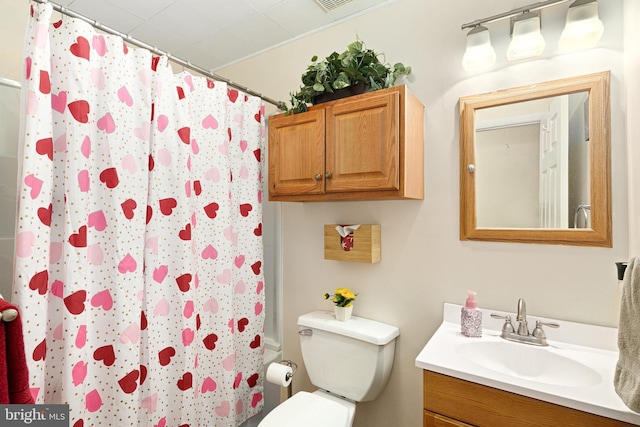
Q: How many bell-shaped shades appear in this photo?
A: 3